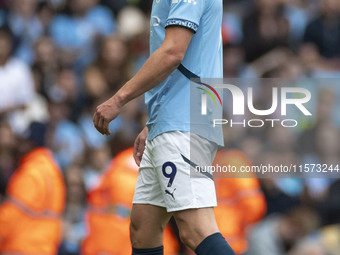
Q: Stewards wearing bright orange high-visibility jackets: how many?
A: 3